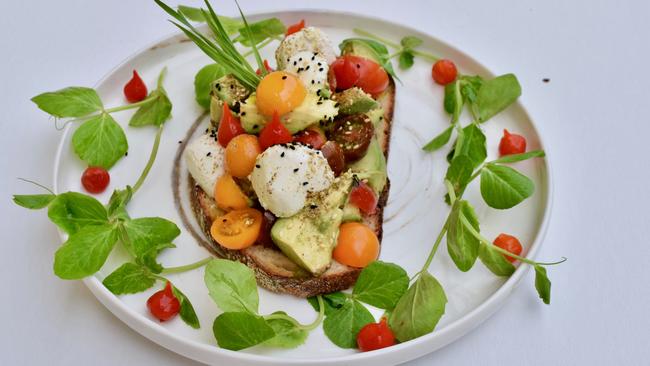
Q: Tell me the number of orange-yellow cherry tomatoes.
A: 5